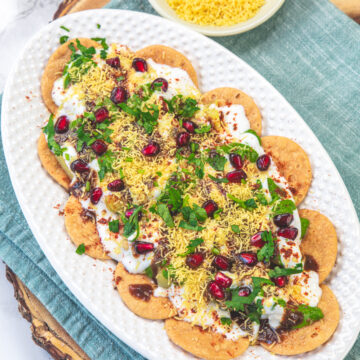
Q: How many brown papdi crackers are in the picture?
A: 10